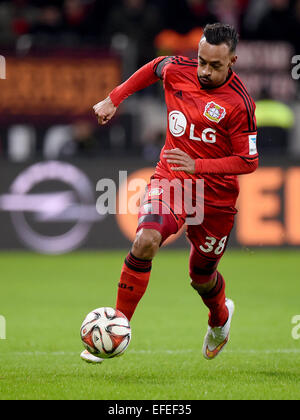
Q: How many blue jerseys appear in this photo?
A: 0